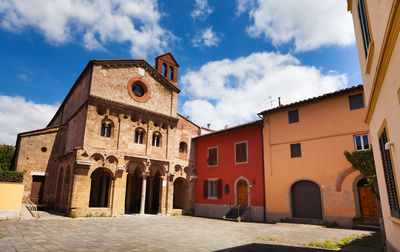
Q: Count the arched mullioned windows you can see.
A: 3